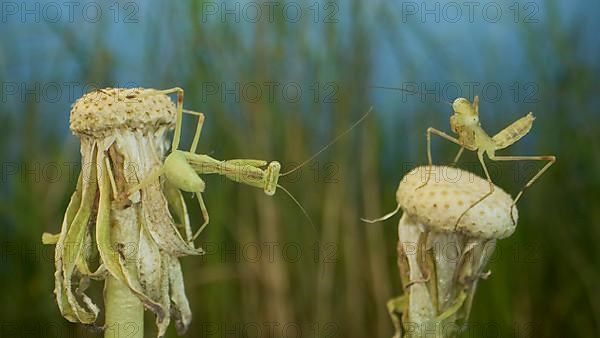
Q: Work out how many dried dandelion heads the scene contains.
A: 2